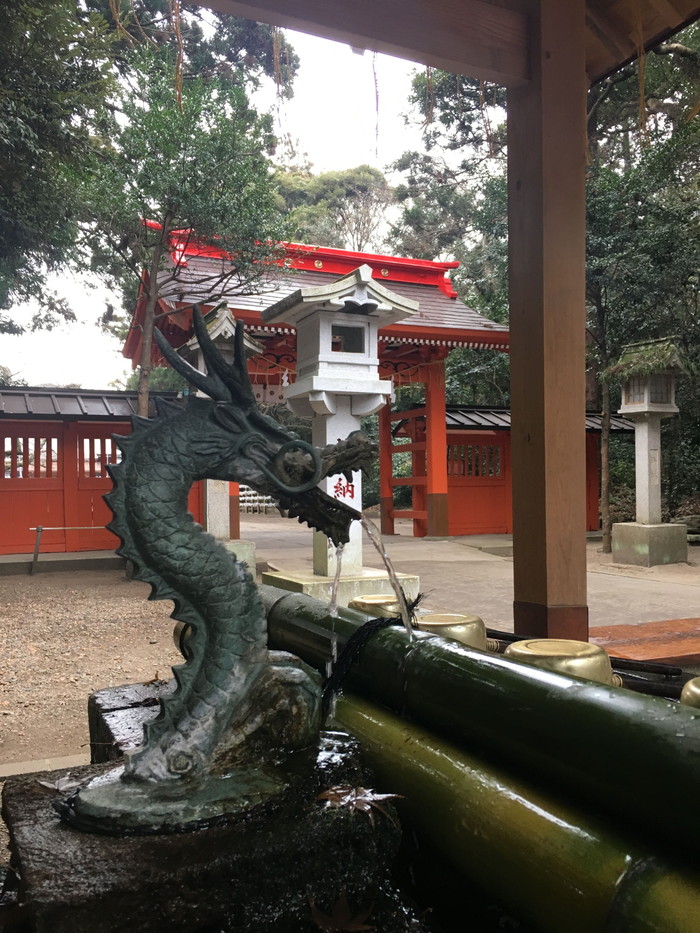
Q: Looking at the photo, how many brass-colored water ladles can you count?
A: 4